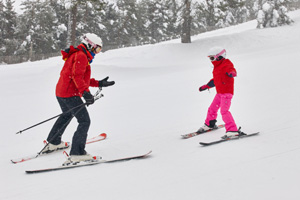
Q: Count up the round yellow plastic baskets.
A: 0